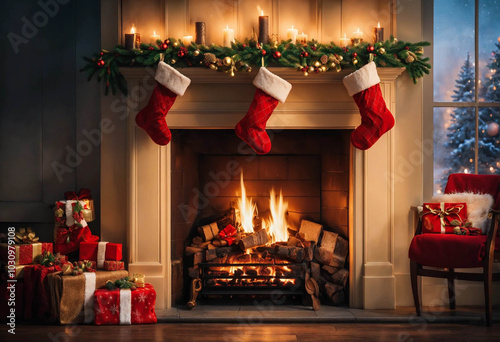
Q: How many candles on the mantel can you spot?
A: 11